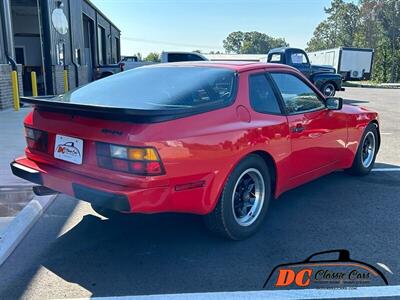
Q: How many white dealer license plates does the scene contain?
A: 1